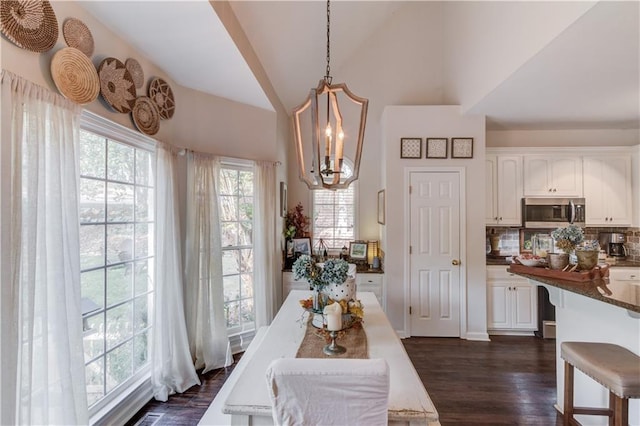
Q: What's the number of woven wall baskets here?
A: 7